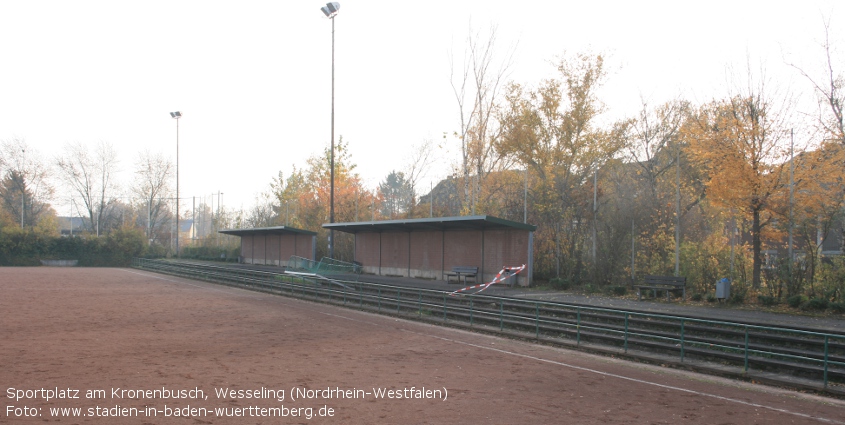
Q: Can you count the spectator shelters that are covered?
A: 2